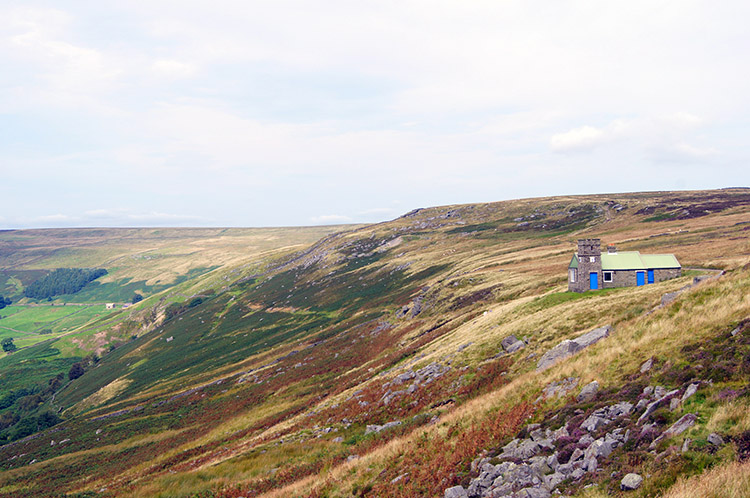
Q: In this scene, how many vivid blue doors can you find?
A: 3